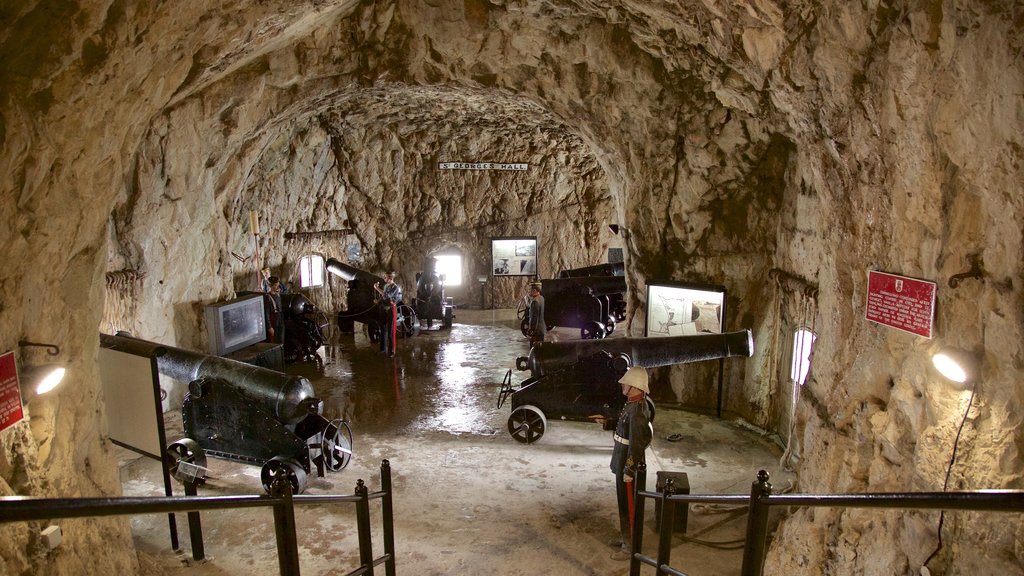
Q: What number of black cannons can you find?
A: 7